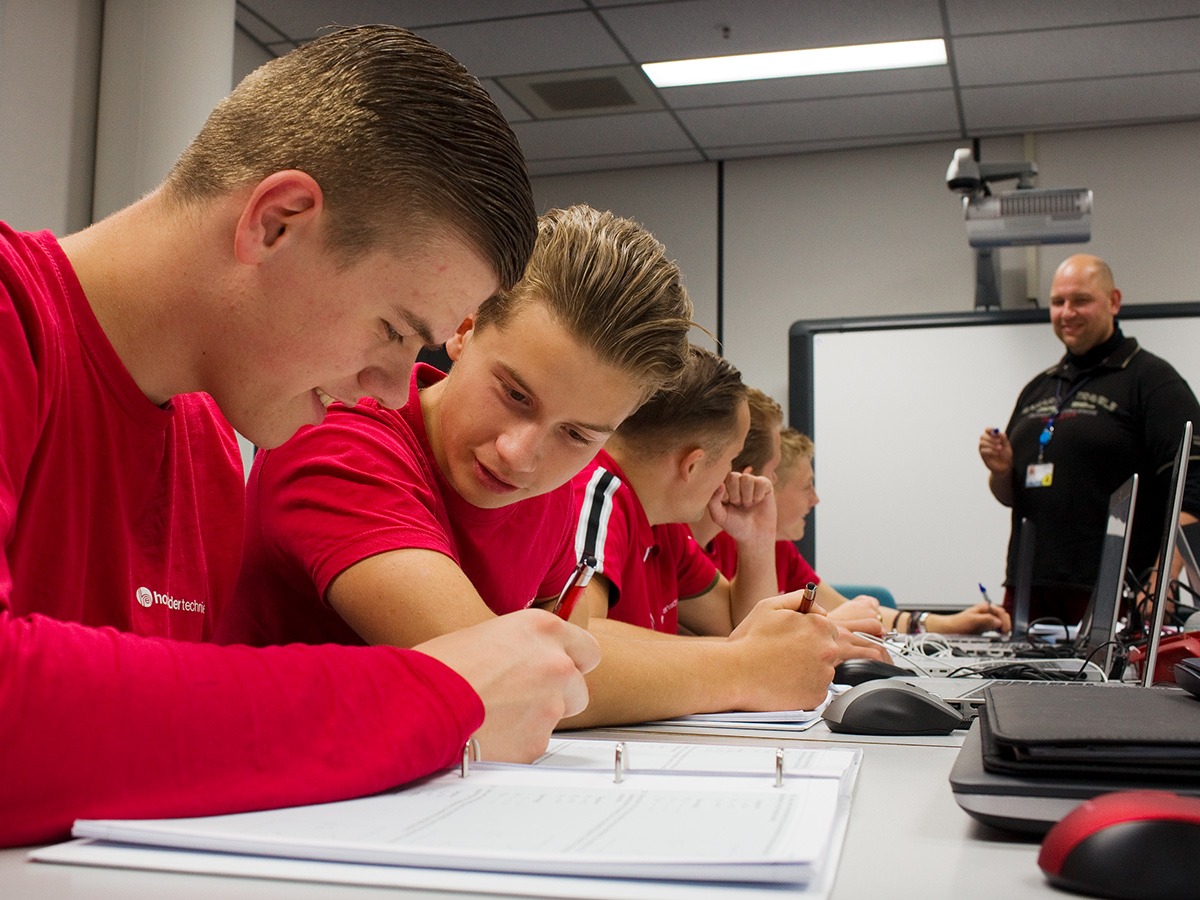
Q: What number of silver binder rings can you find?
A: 3